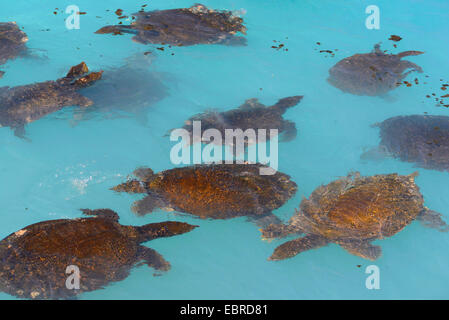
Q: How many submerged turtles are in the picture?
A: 10